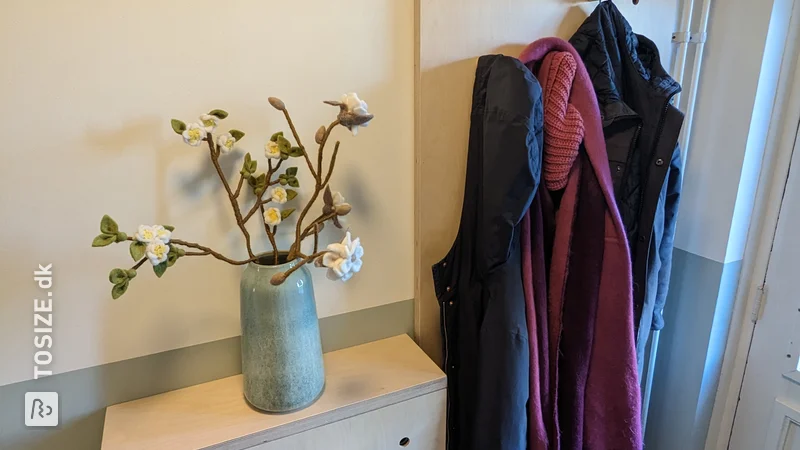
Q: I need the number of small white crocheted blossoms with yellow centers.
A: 9